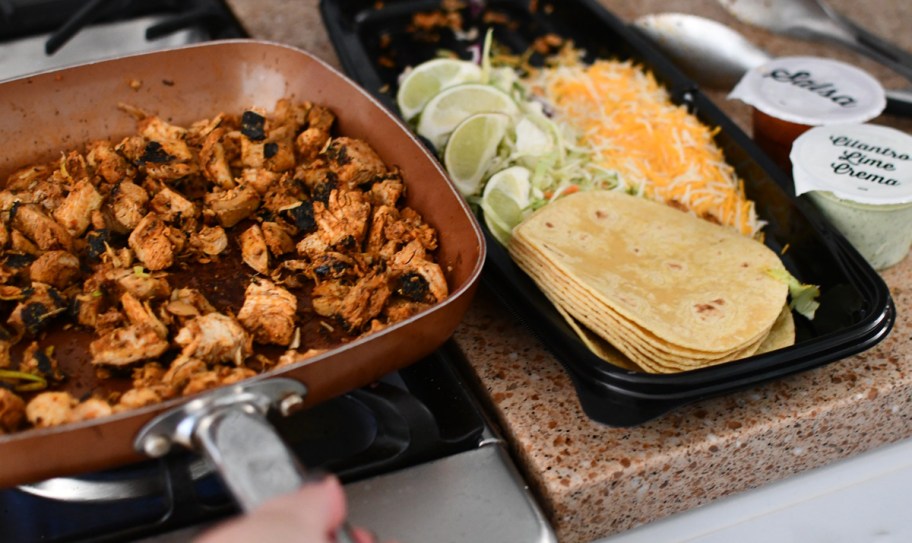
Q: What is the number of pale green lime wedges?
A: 4